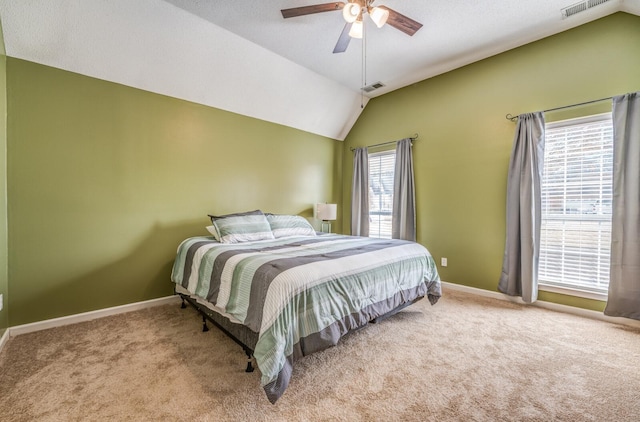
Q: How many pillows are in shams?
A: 2